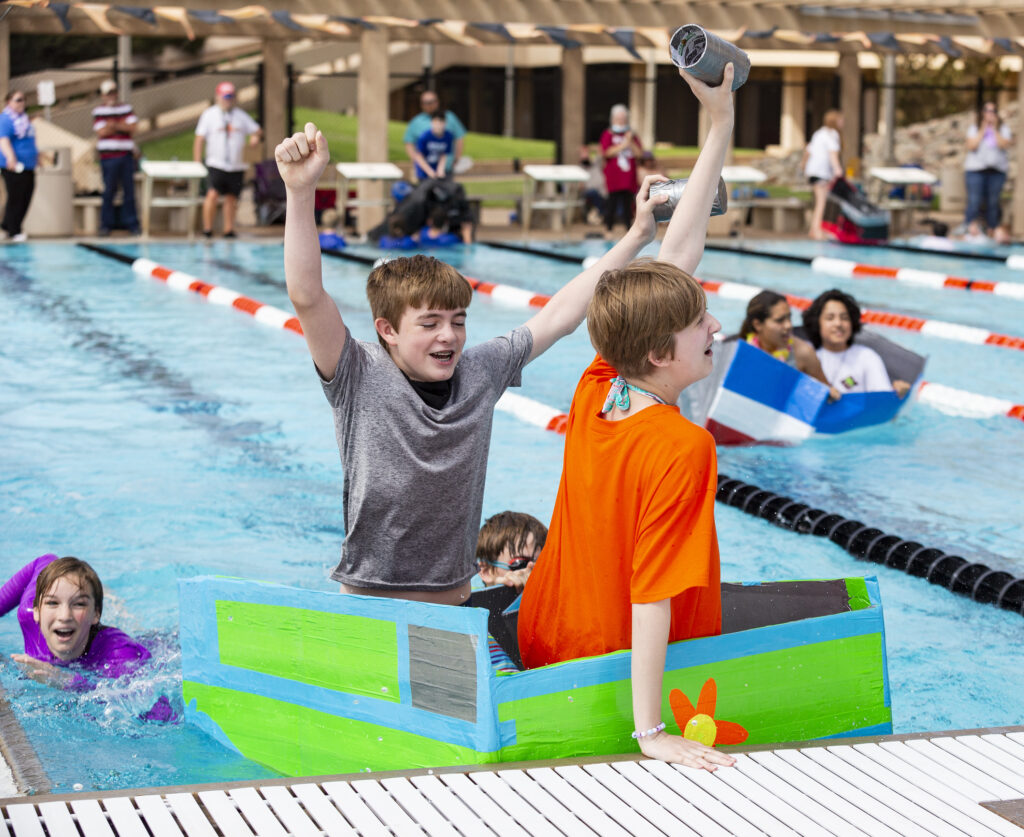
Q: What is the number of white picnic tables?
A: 5